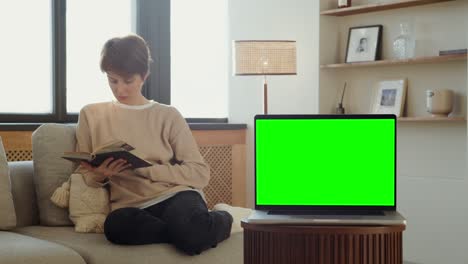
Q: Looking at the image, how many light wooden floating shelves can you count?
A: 3